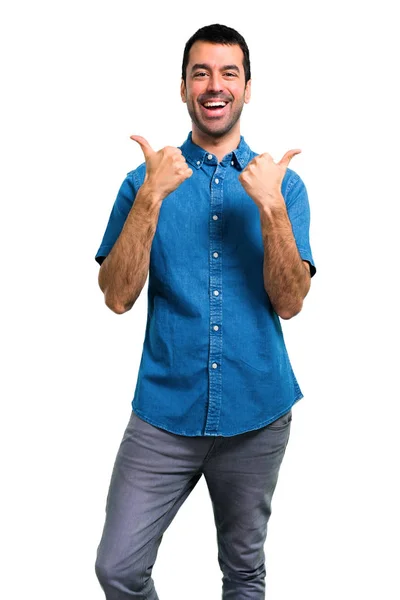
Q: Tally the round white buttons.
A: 9